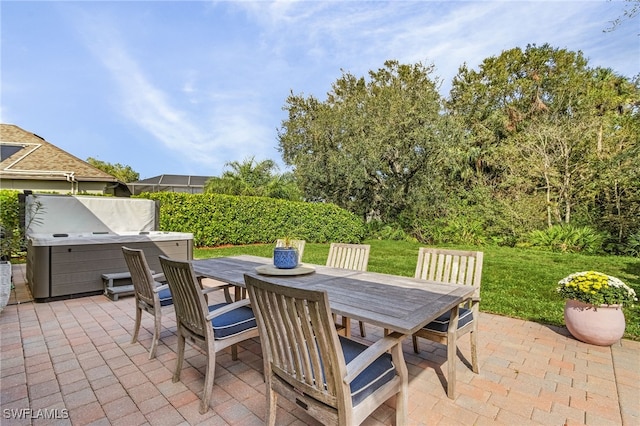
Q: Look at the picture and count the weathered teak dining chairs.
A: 6